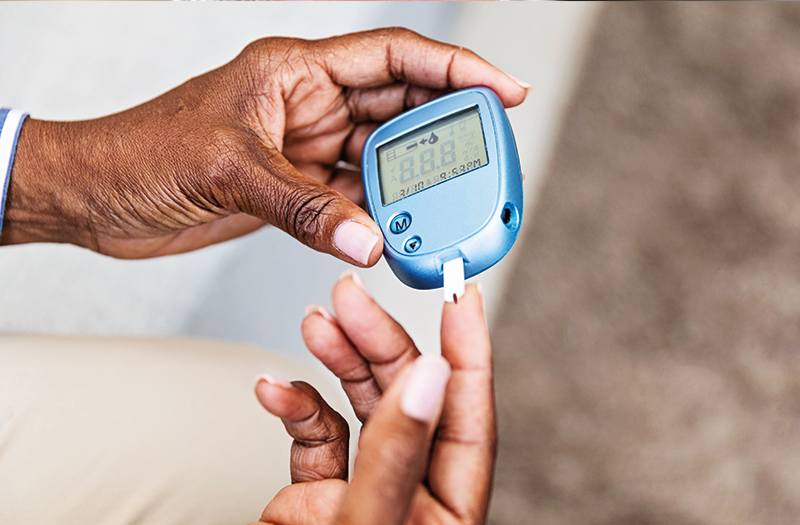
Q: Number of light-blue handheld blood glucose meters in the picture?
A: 1